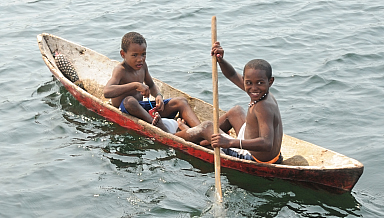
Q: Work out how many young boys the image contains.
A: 2